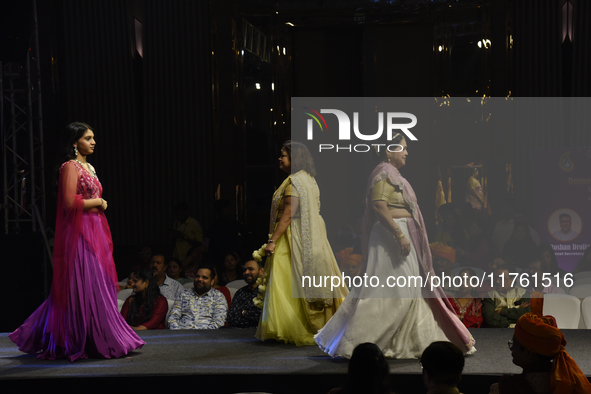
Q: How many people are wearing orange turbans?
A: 3